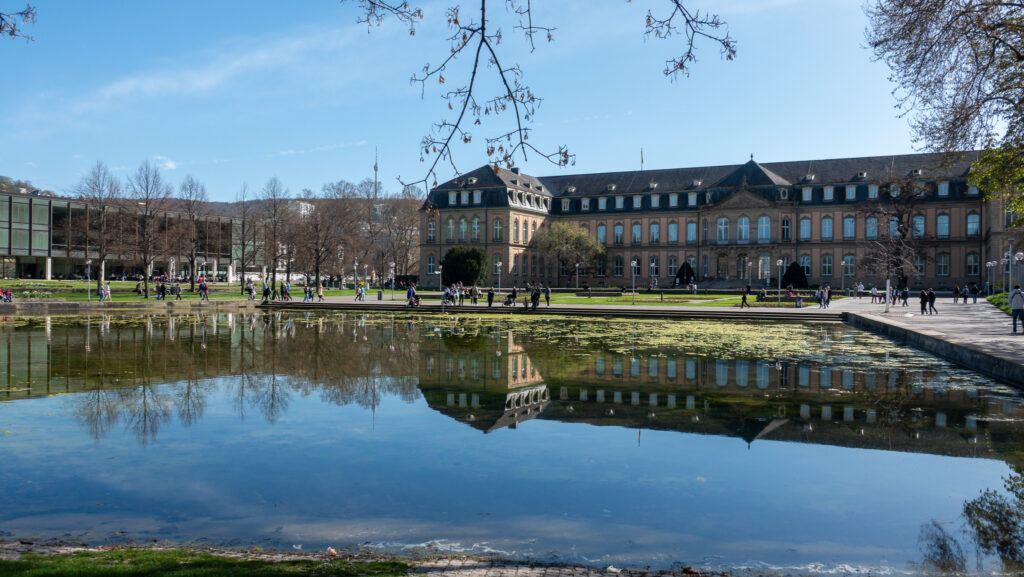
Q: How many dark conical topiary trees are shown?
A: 2